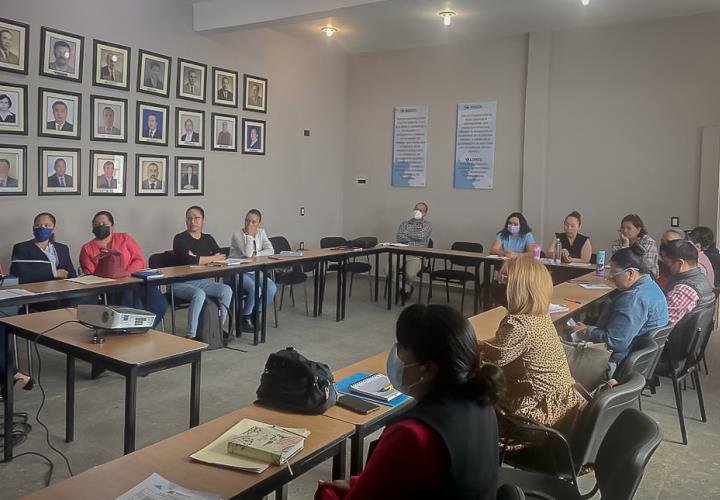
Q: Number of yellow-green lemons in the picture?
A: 0